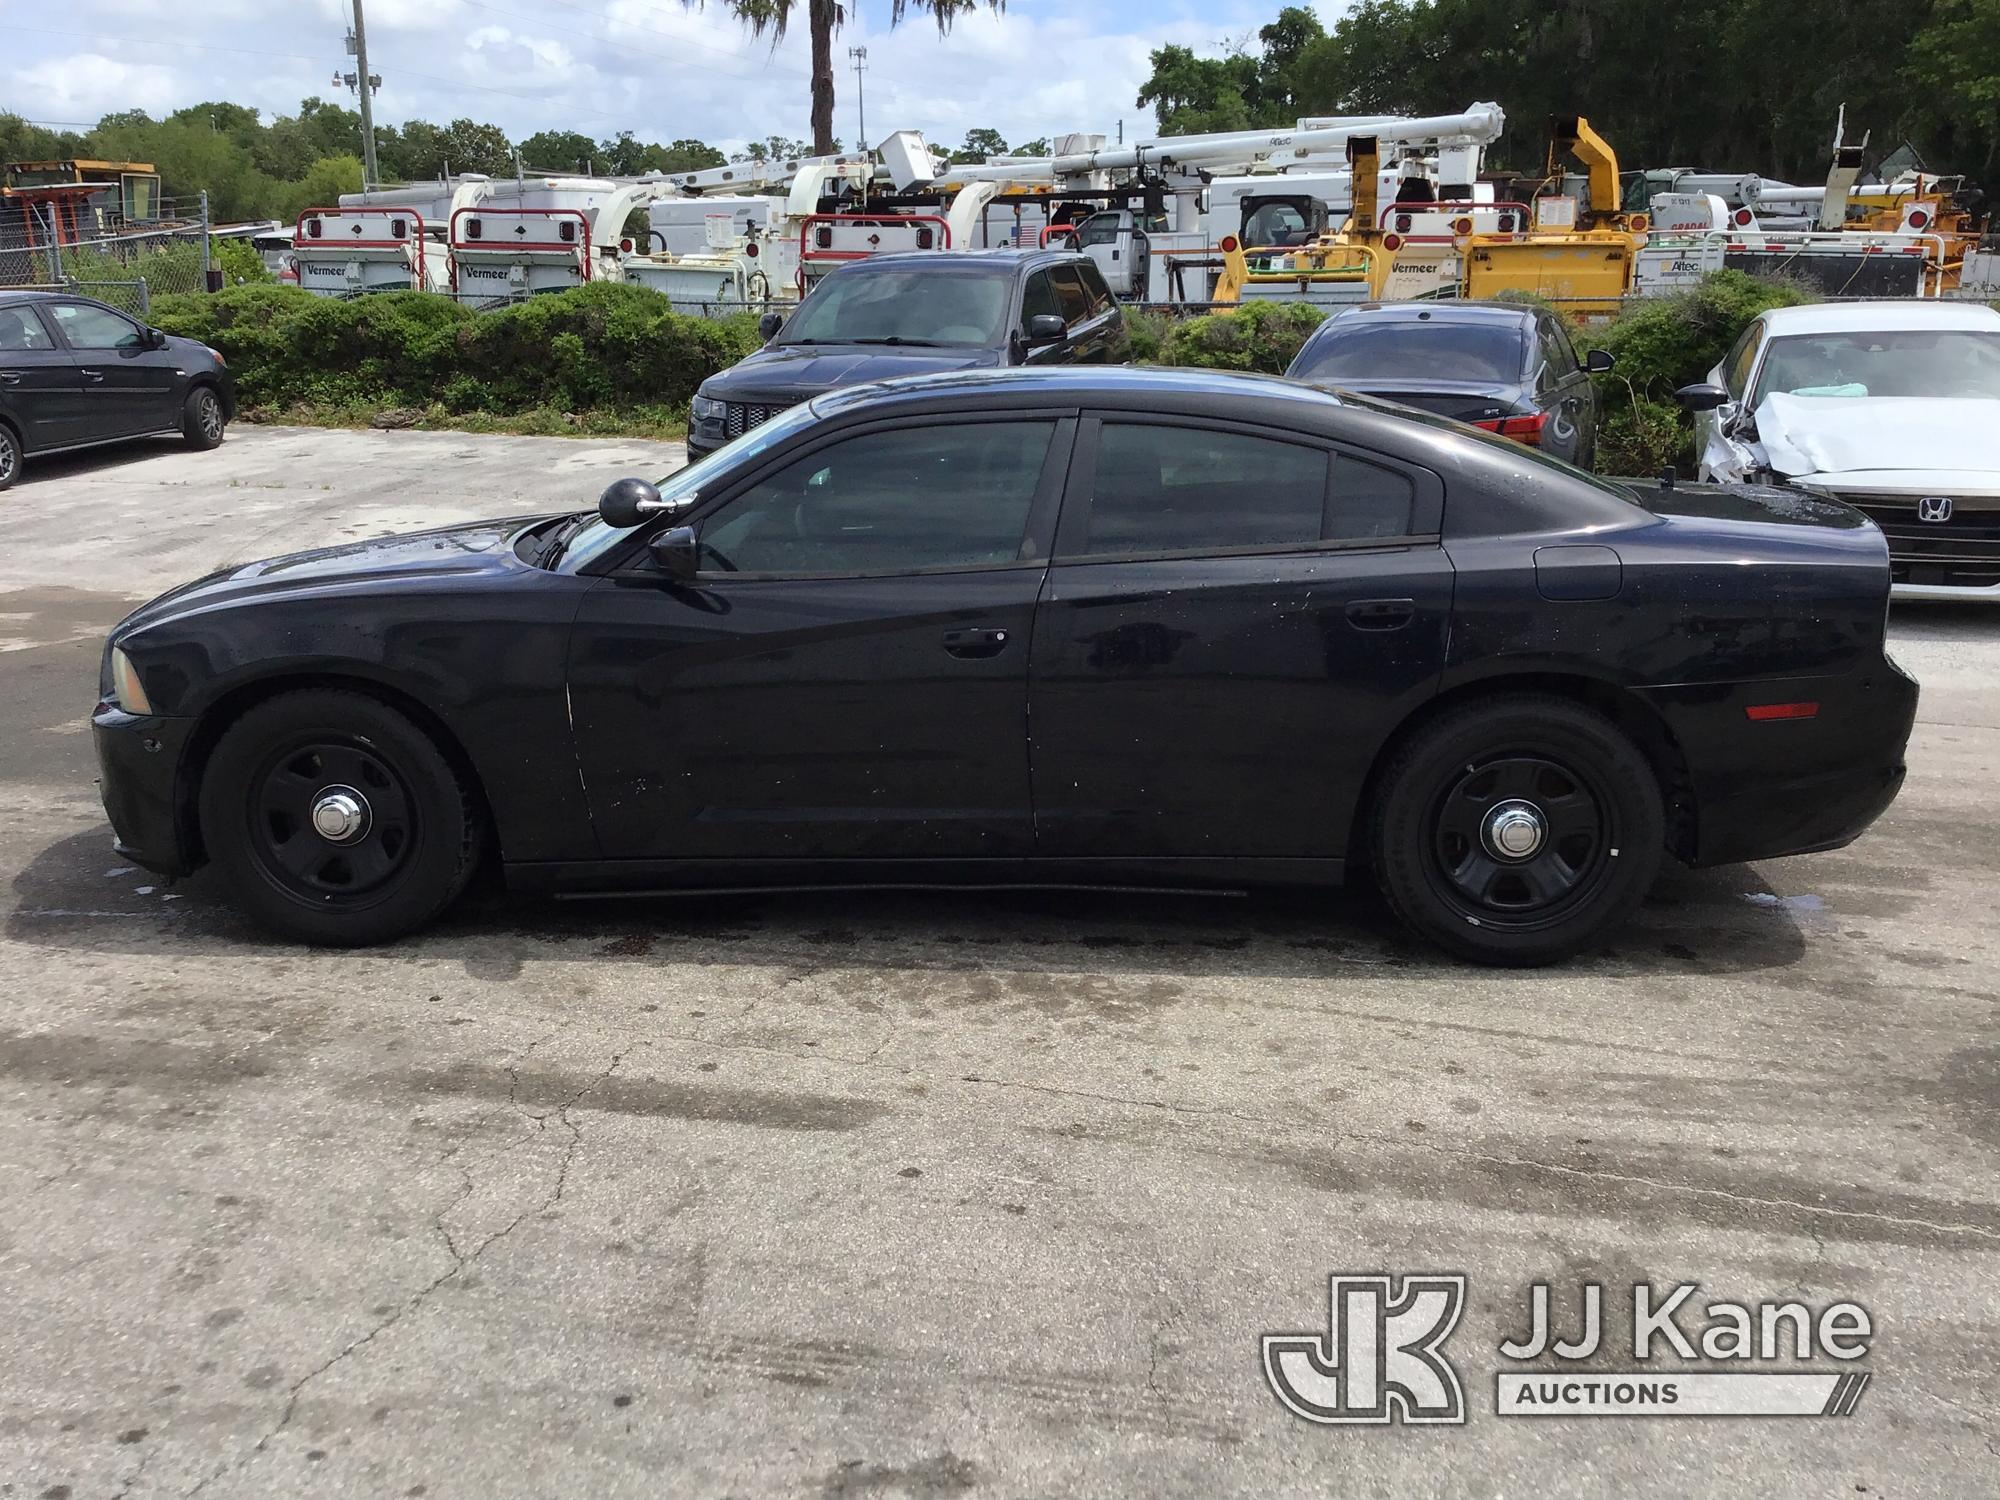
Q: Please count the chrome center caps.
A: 2